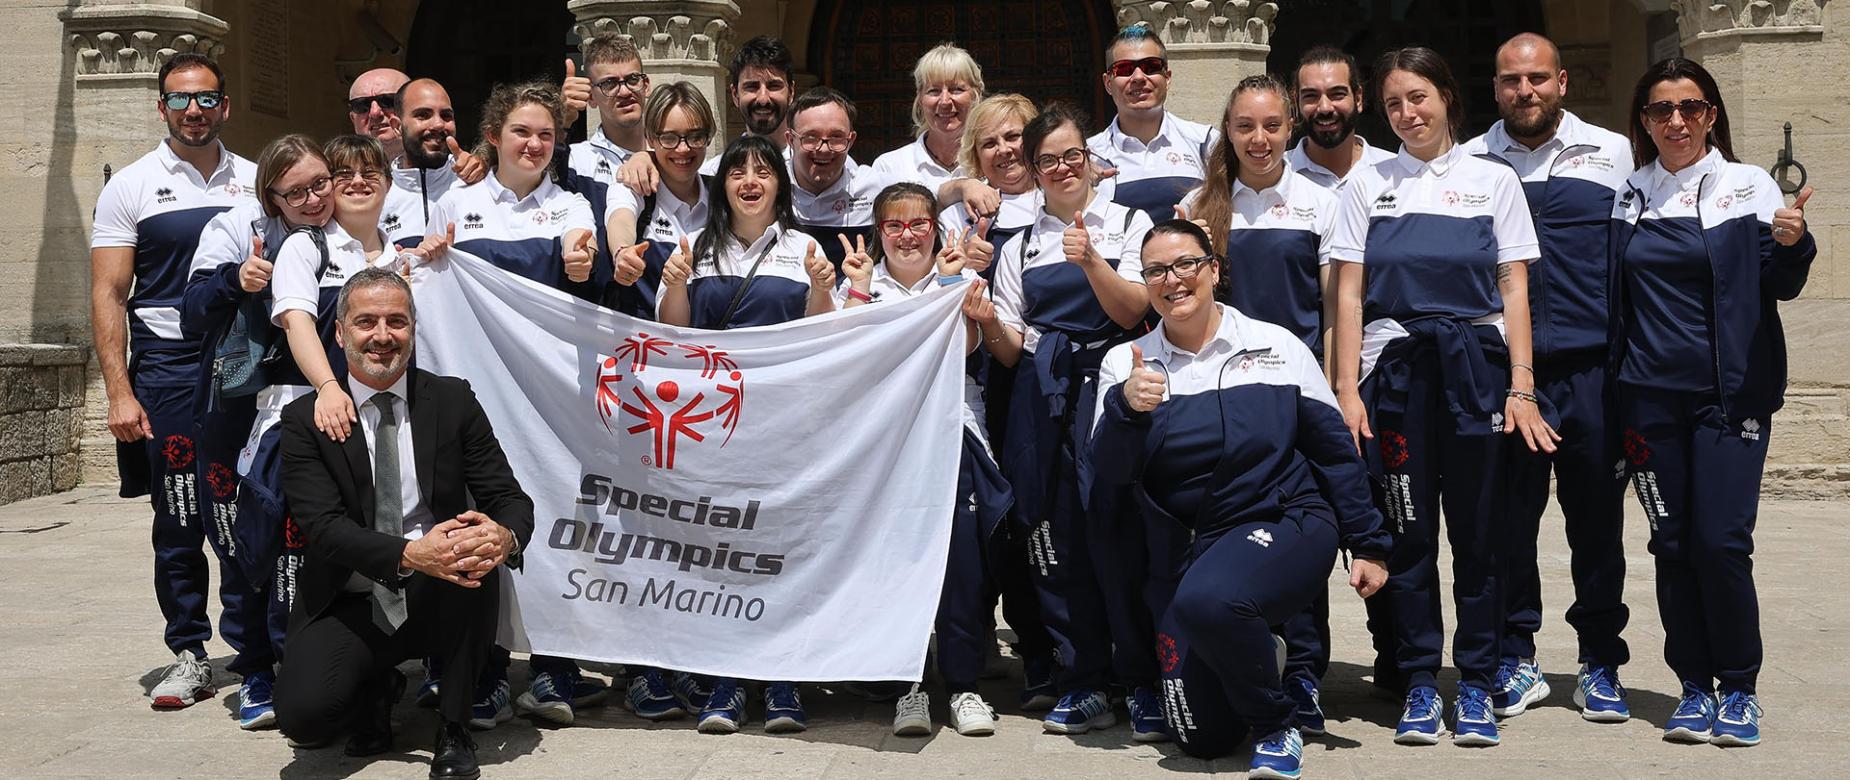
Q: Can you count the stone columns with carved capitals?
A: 4